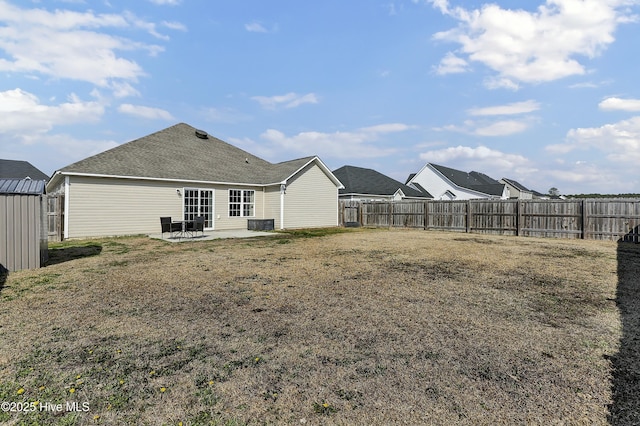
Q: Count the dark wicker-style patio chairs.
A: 2